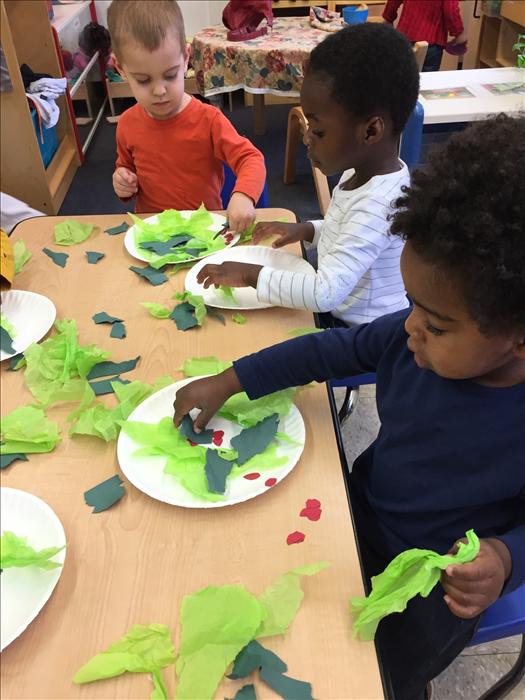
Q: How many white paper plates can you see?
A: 5